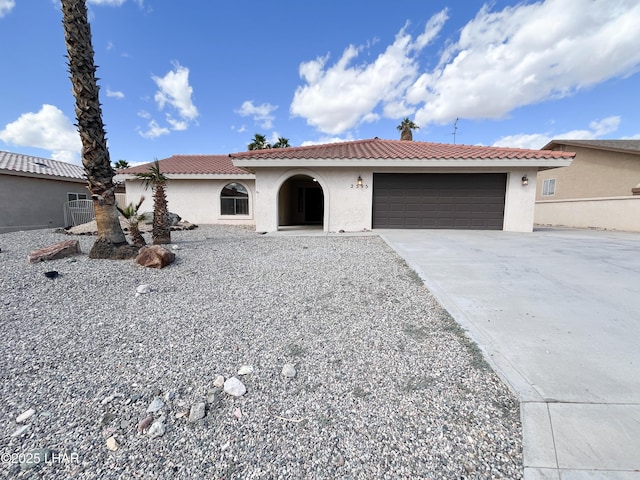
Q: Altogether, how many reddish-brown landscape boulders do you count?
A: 2